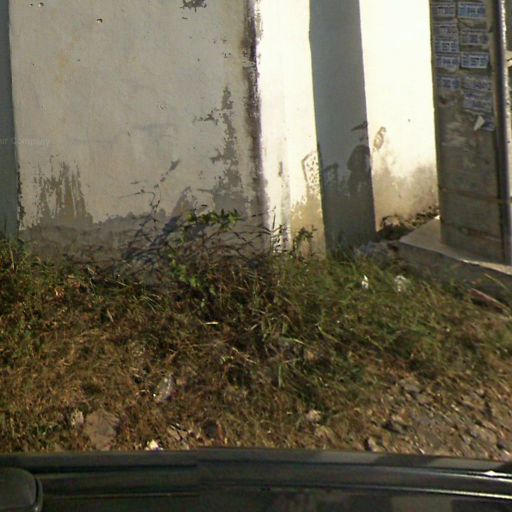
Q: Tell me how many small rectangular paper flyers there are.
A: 11